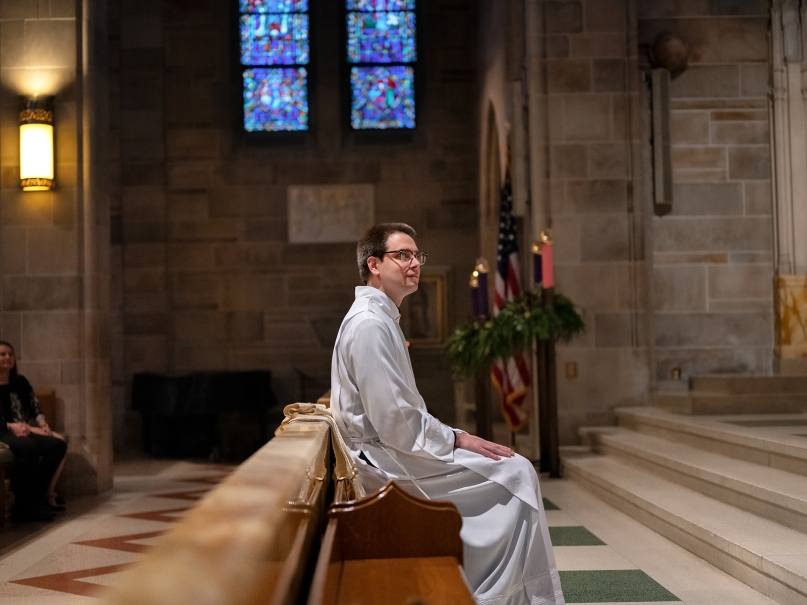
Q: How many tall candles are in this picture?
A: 4